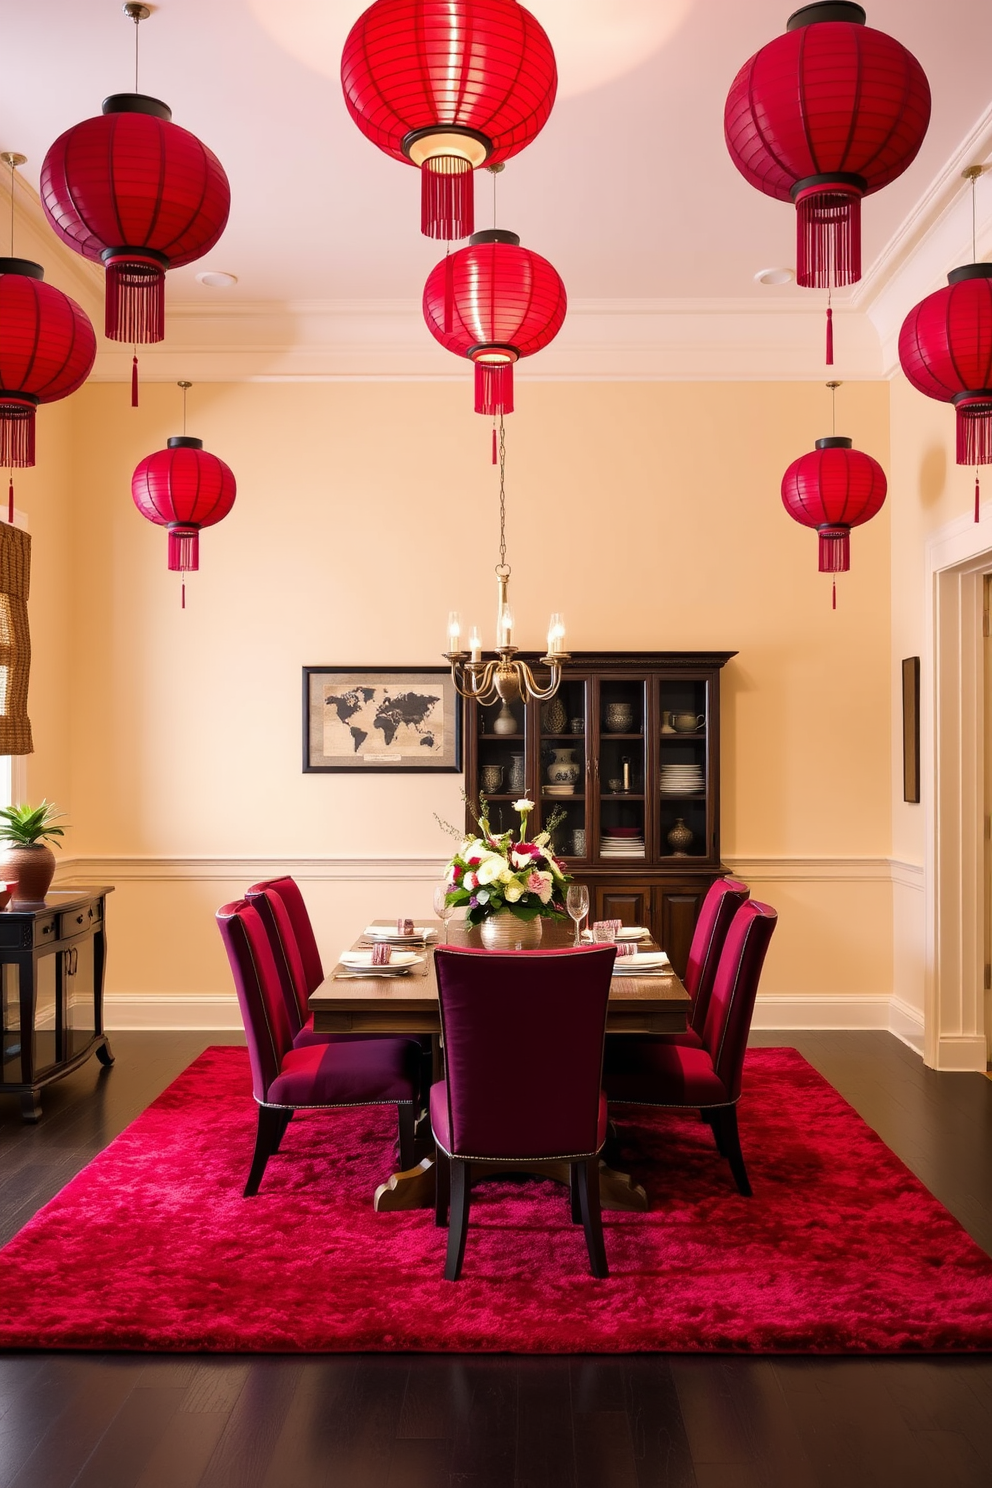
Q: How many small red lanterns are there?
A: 2